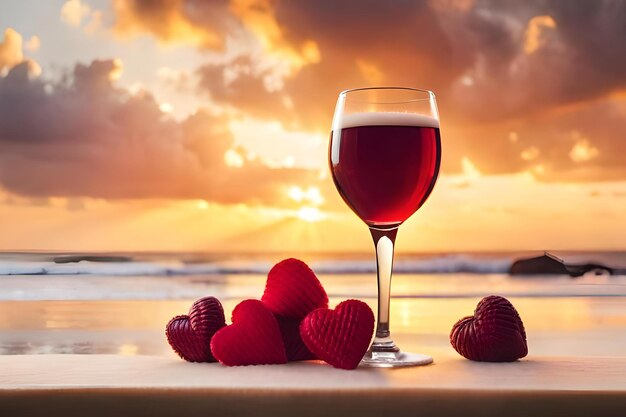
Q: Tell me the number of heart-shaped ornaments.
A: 5